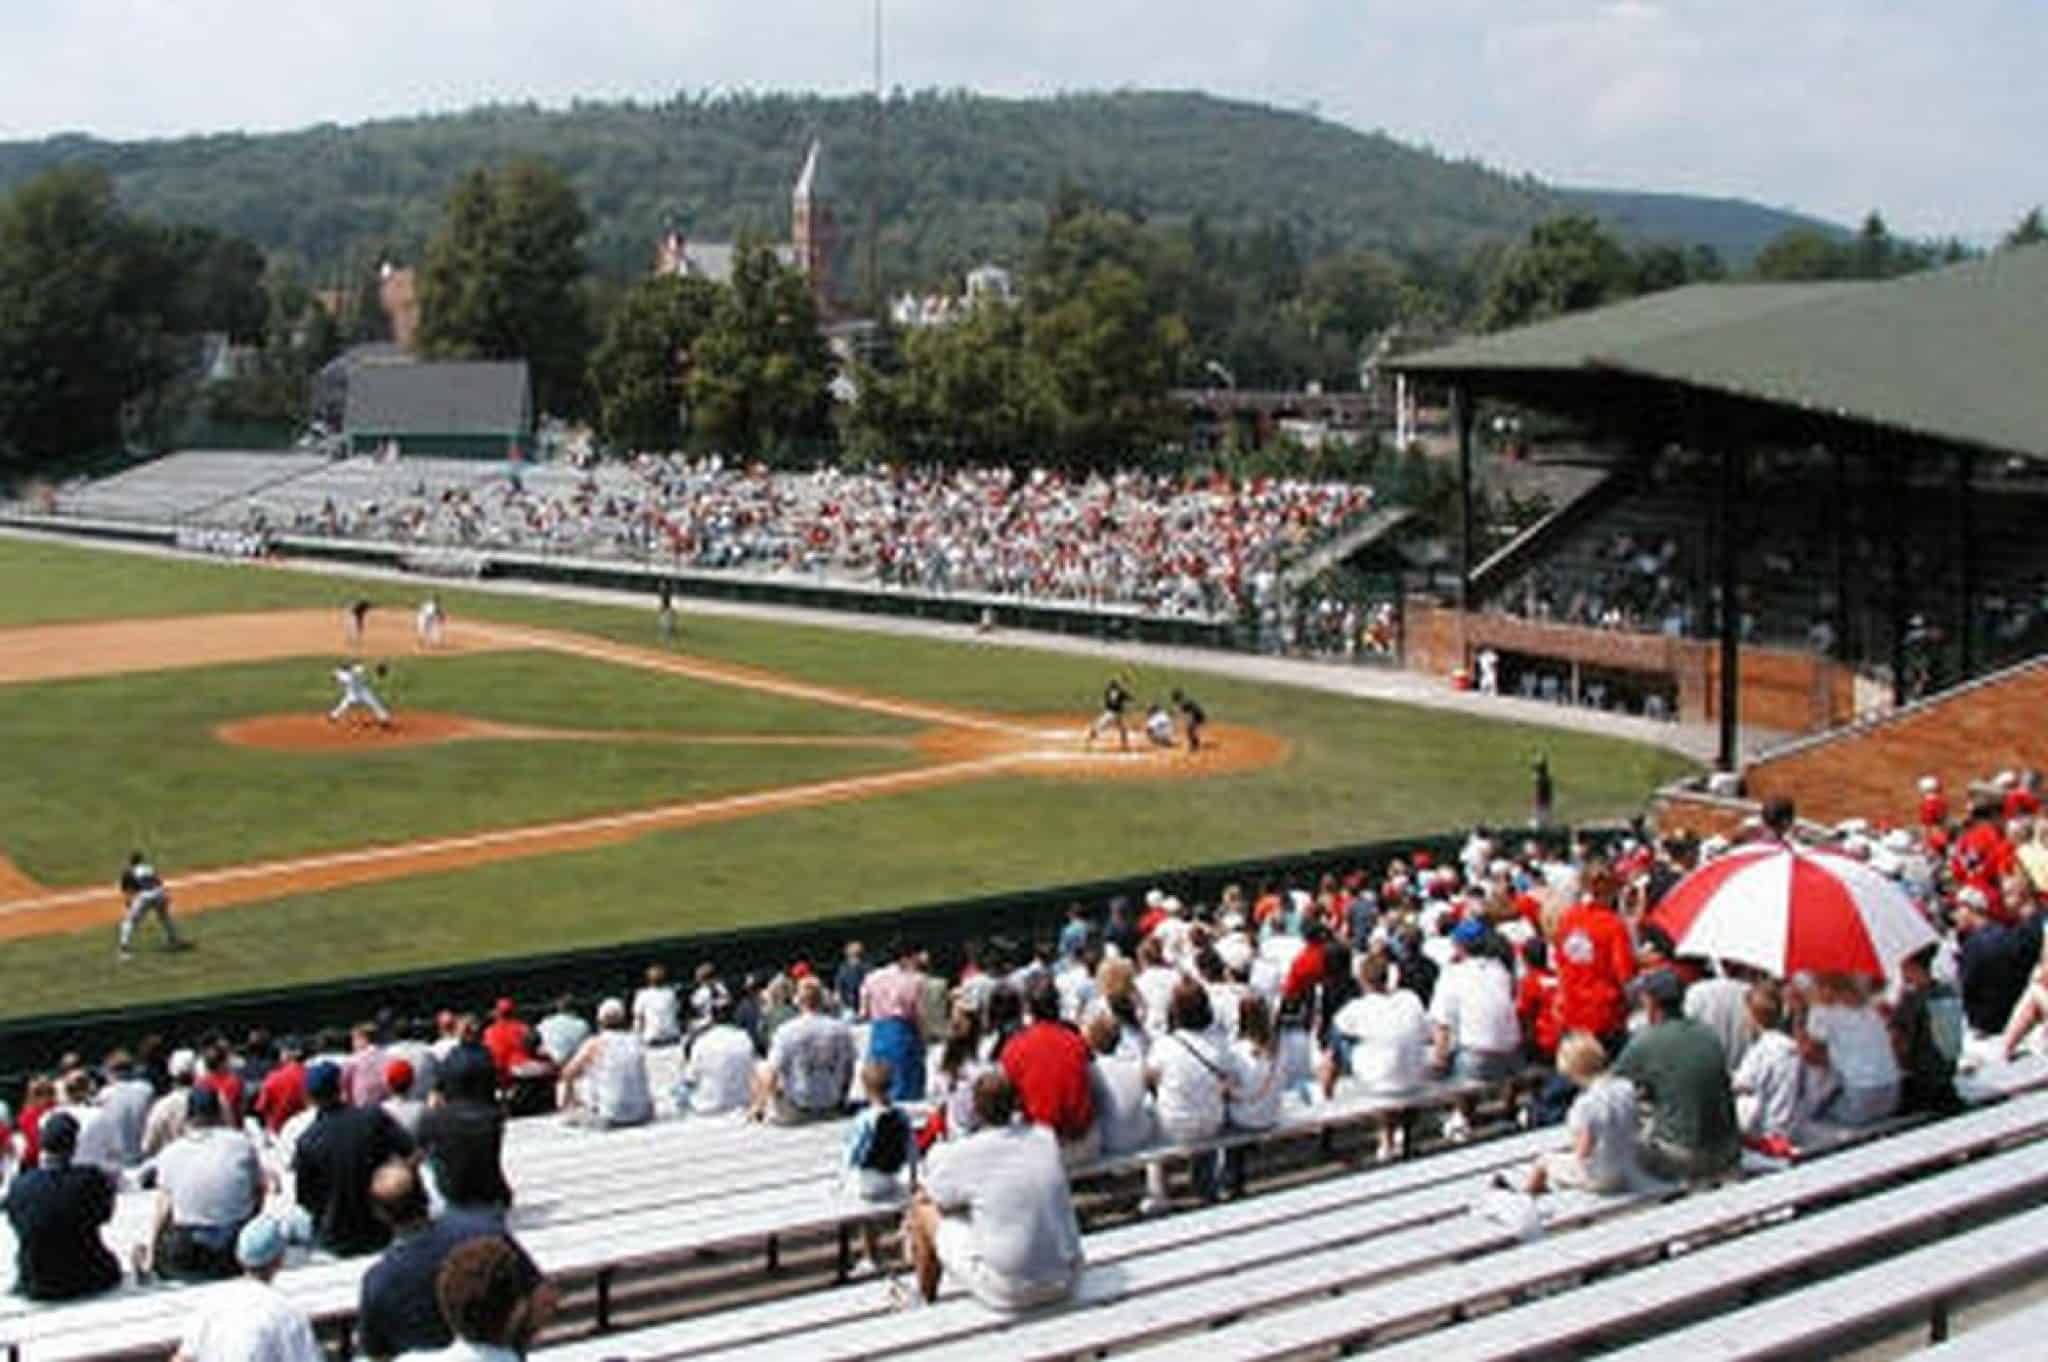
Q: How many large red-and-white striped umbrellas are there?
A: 1